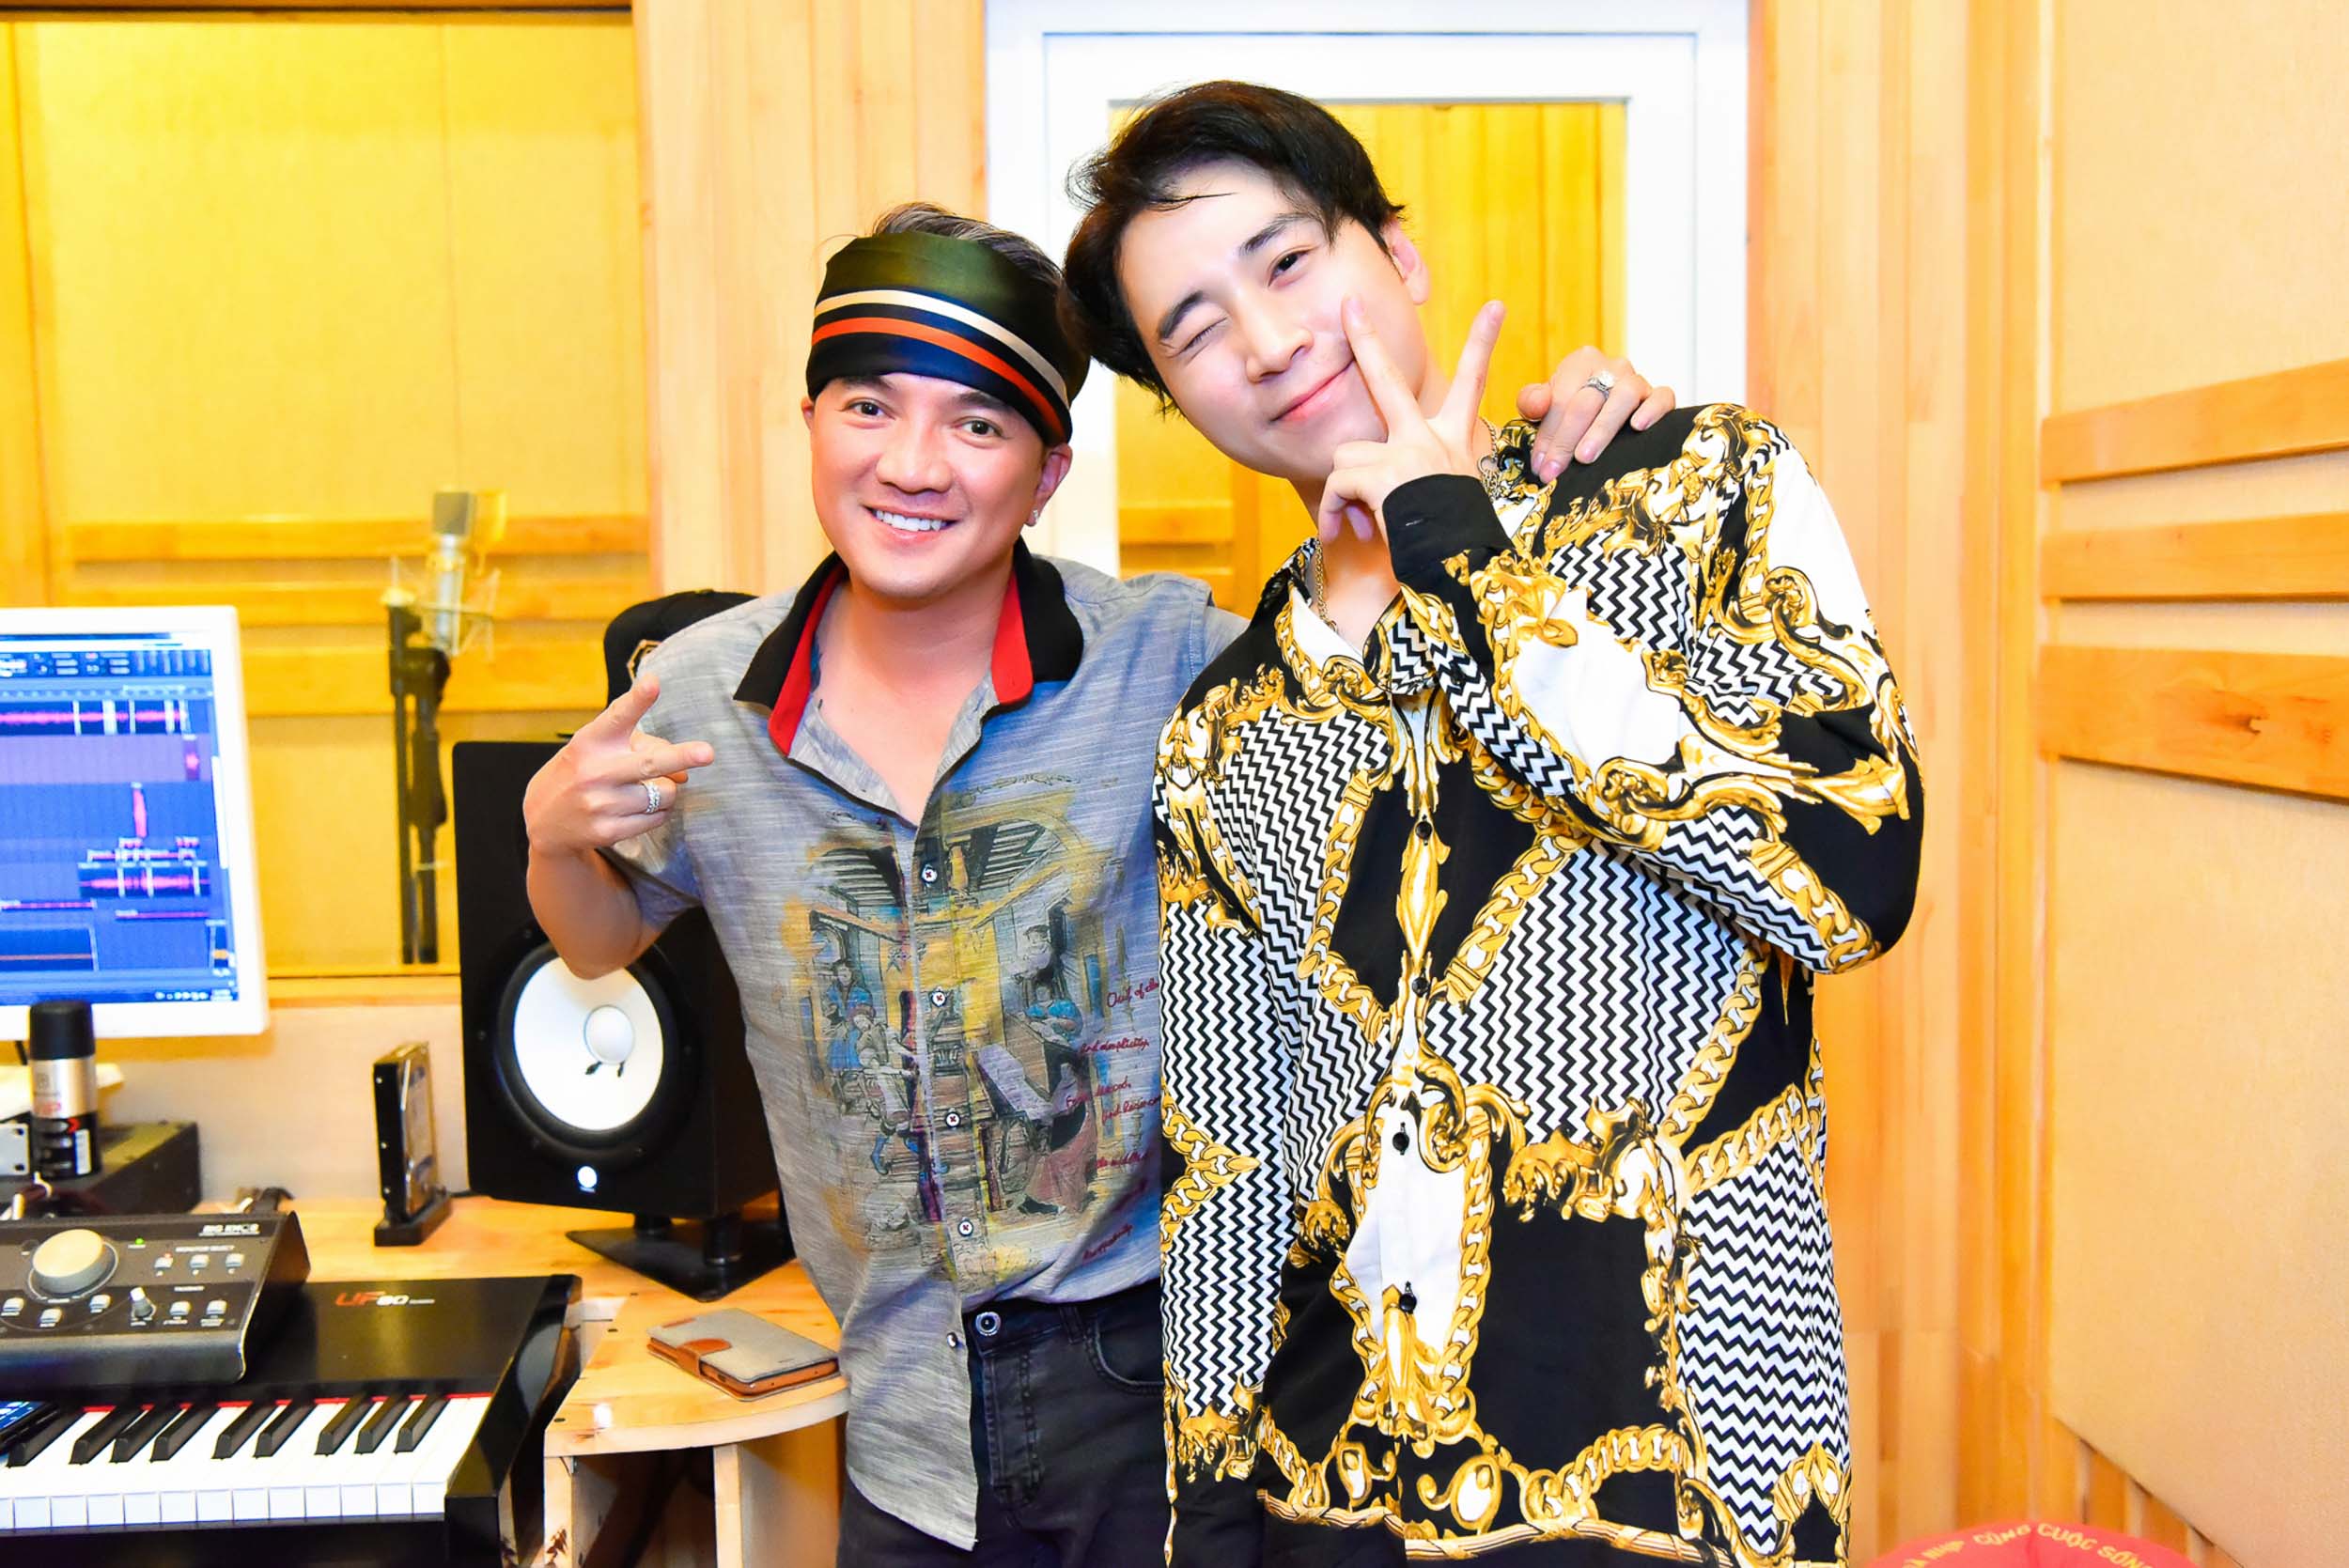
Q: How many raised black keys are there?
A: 9